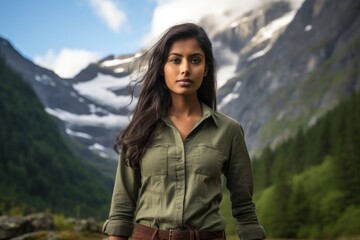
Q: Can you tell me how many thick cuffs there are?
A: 2